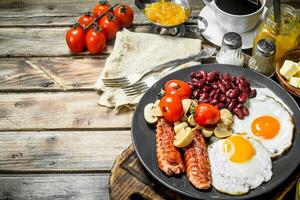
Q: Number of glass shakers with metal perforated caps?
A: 2